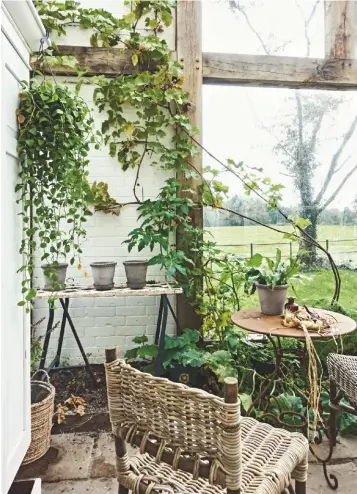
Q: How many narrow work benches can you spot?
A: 1